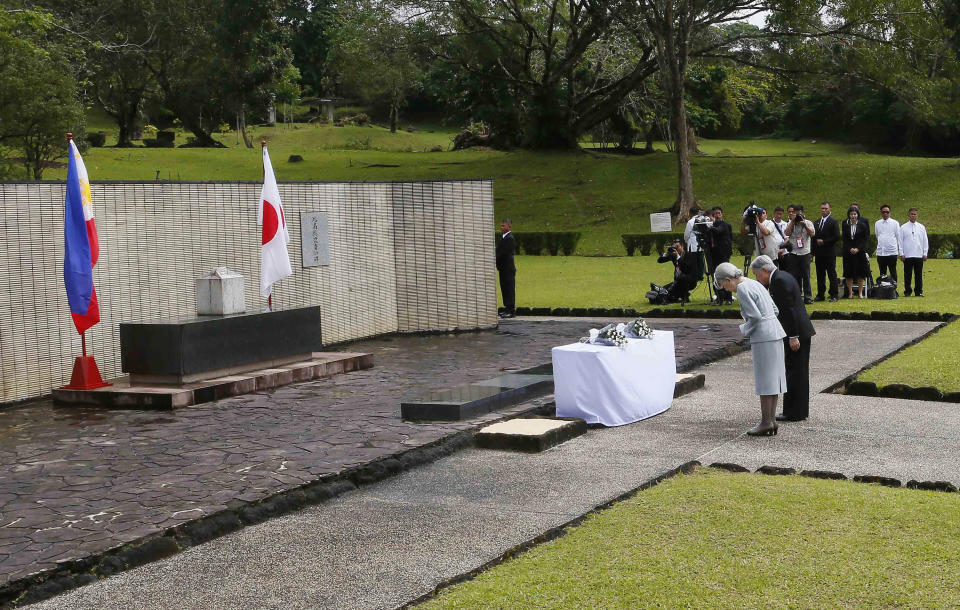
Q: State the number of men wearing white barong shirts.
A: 2